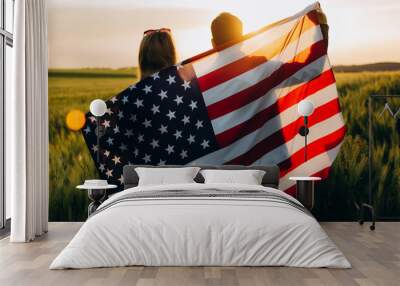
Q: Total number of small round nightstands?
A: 2